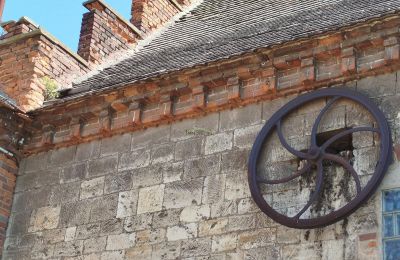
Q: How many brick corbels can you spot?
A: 11